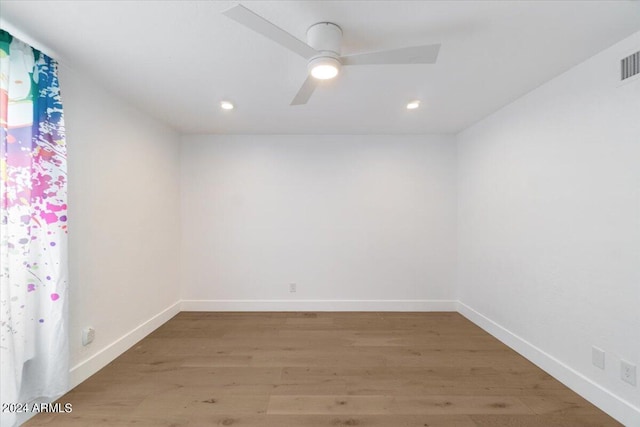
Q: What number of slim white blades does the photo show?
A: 3